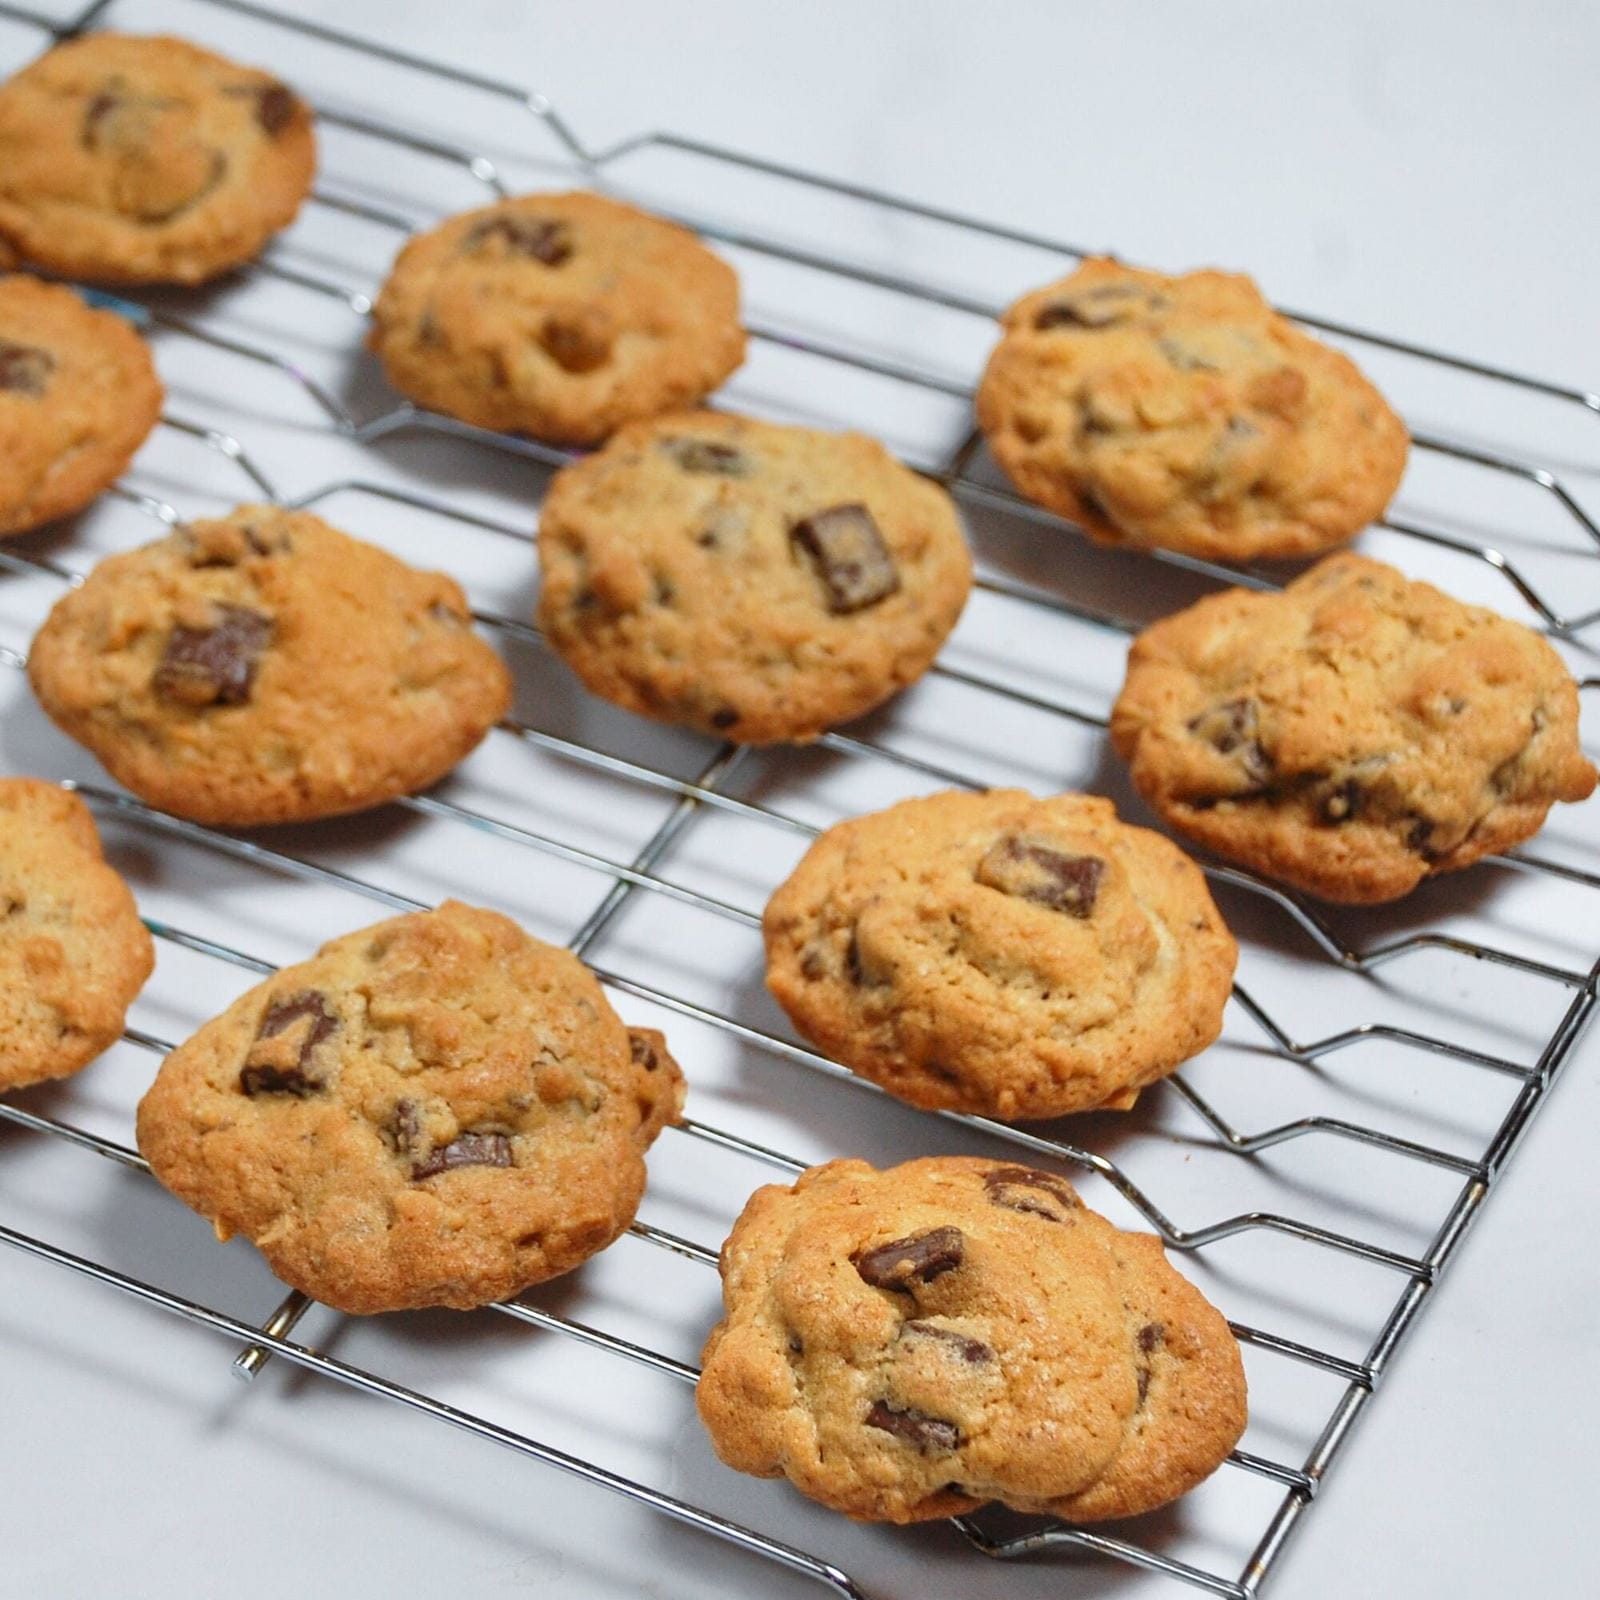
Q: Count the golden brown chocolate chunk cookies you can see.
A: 11